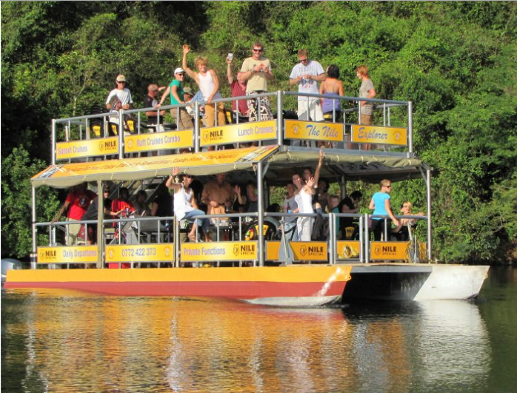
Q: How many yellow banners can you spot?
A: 12